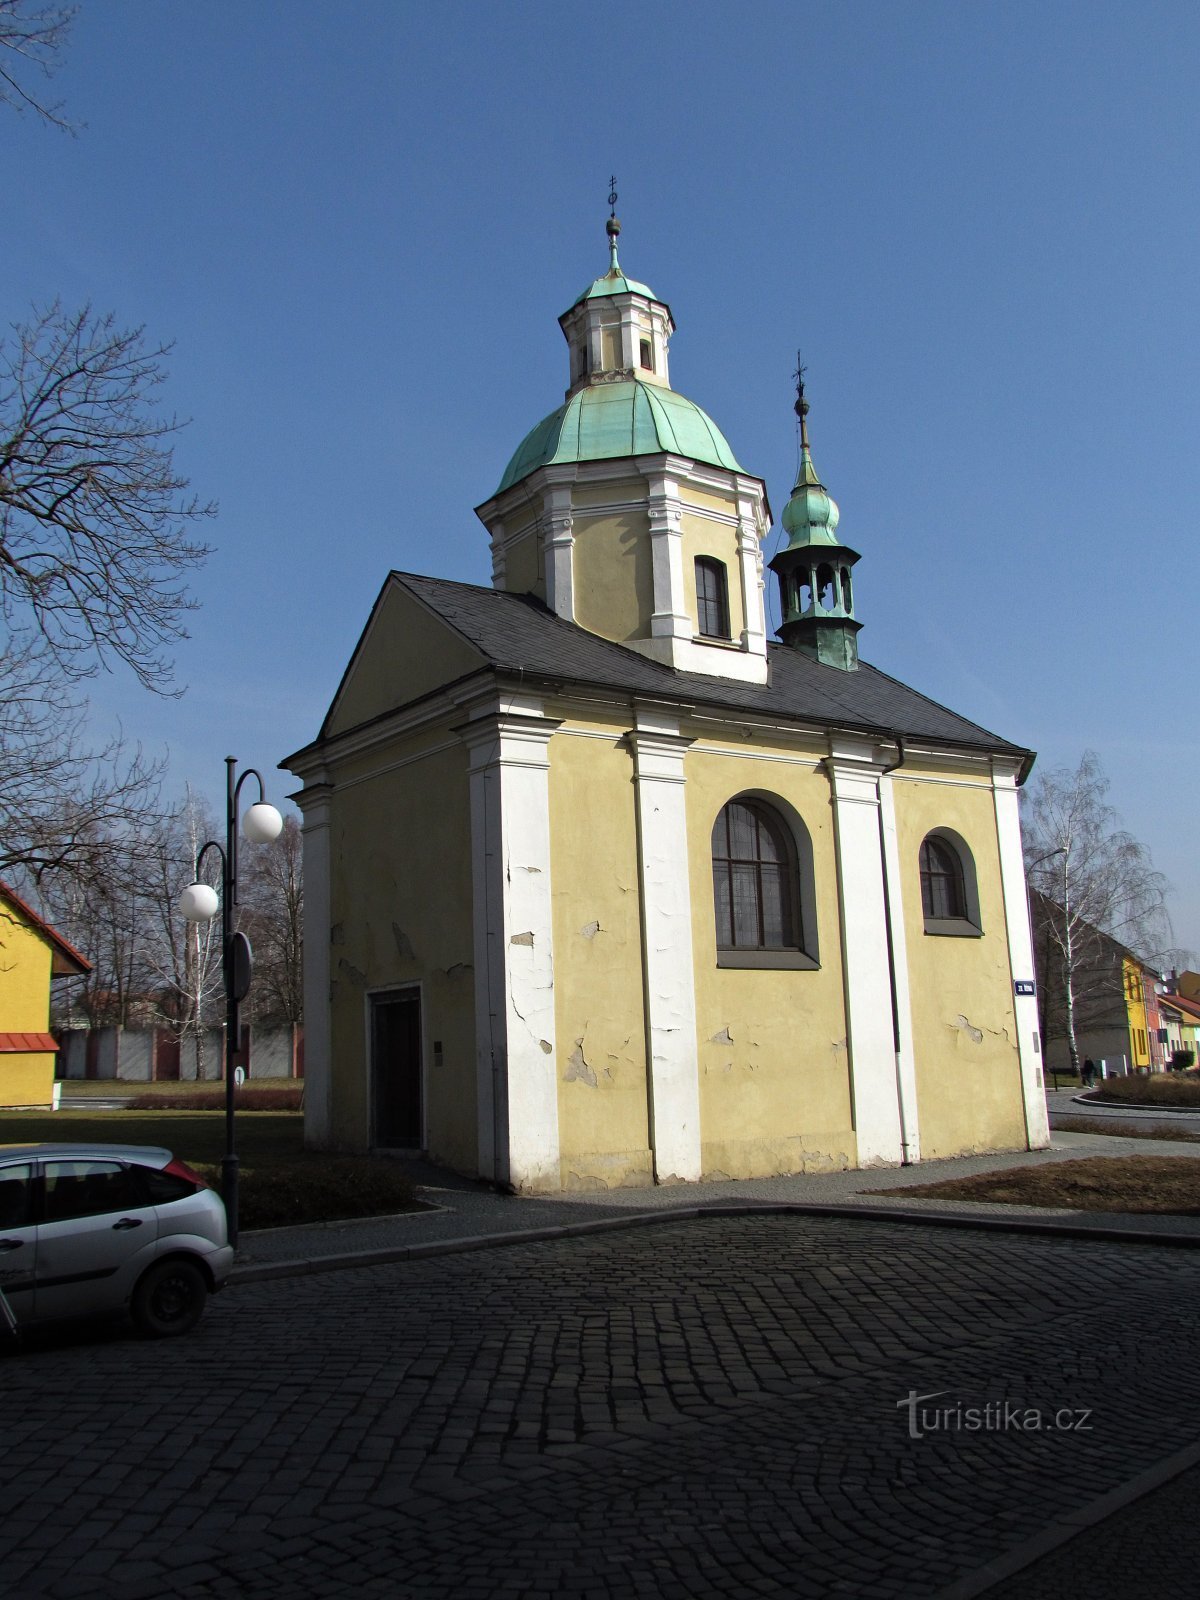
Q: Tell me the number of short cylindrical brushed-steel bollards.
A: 0